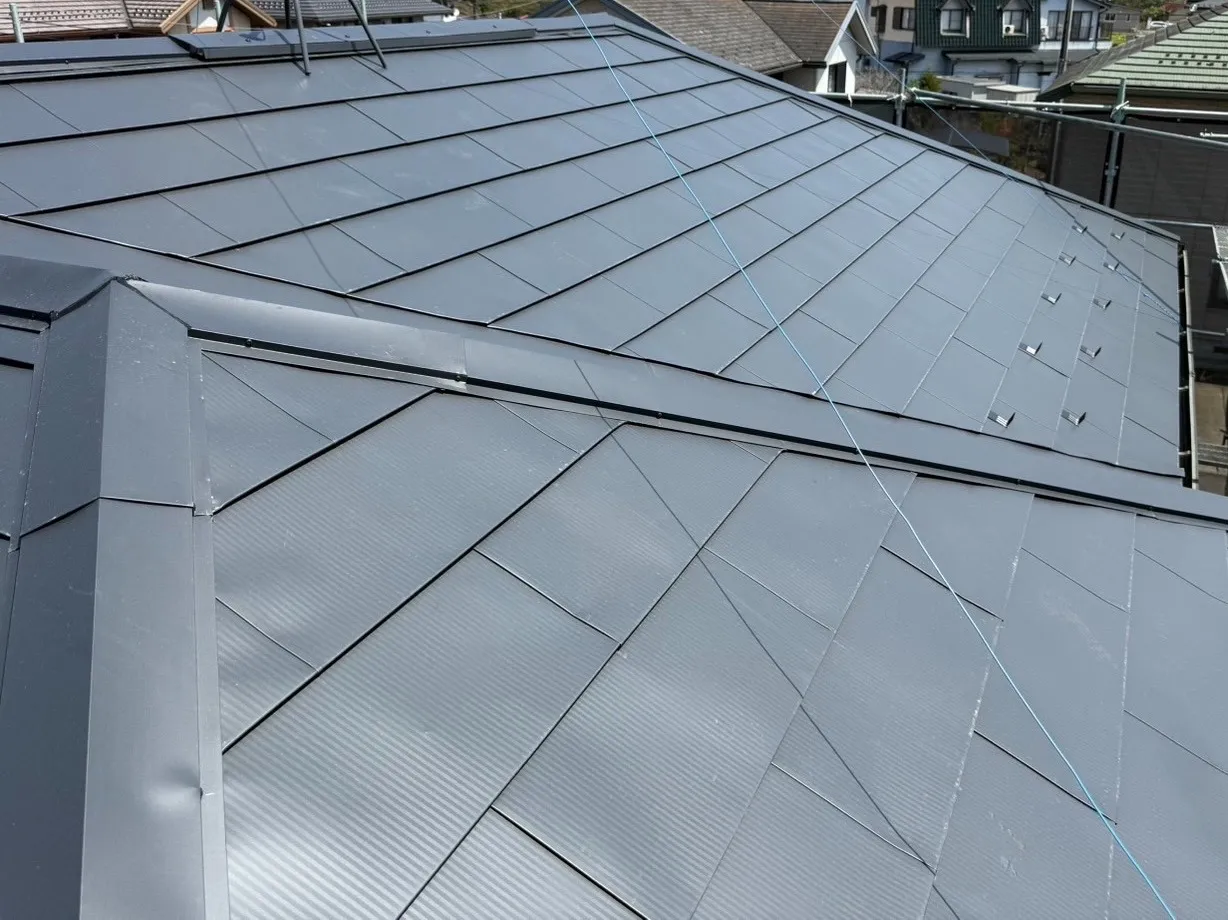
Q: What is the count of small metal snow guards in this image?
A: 10